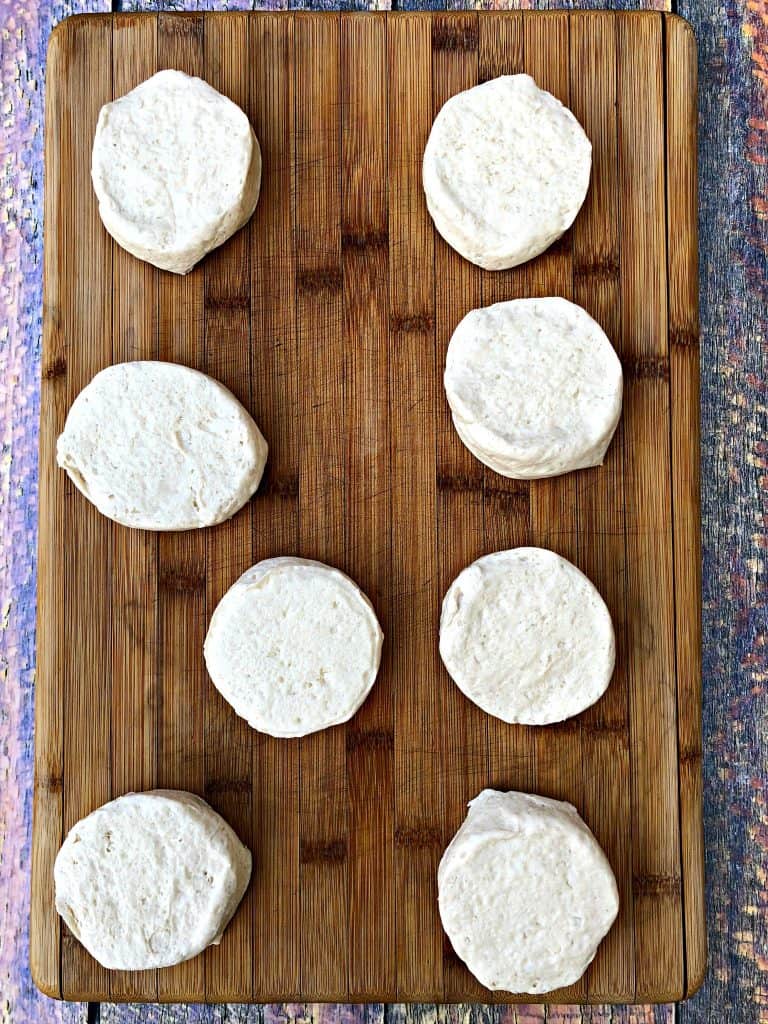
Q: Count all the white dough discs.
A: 8